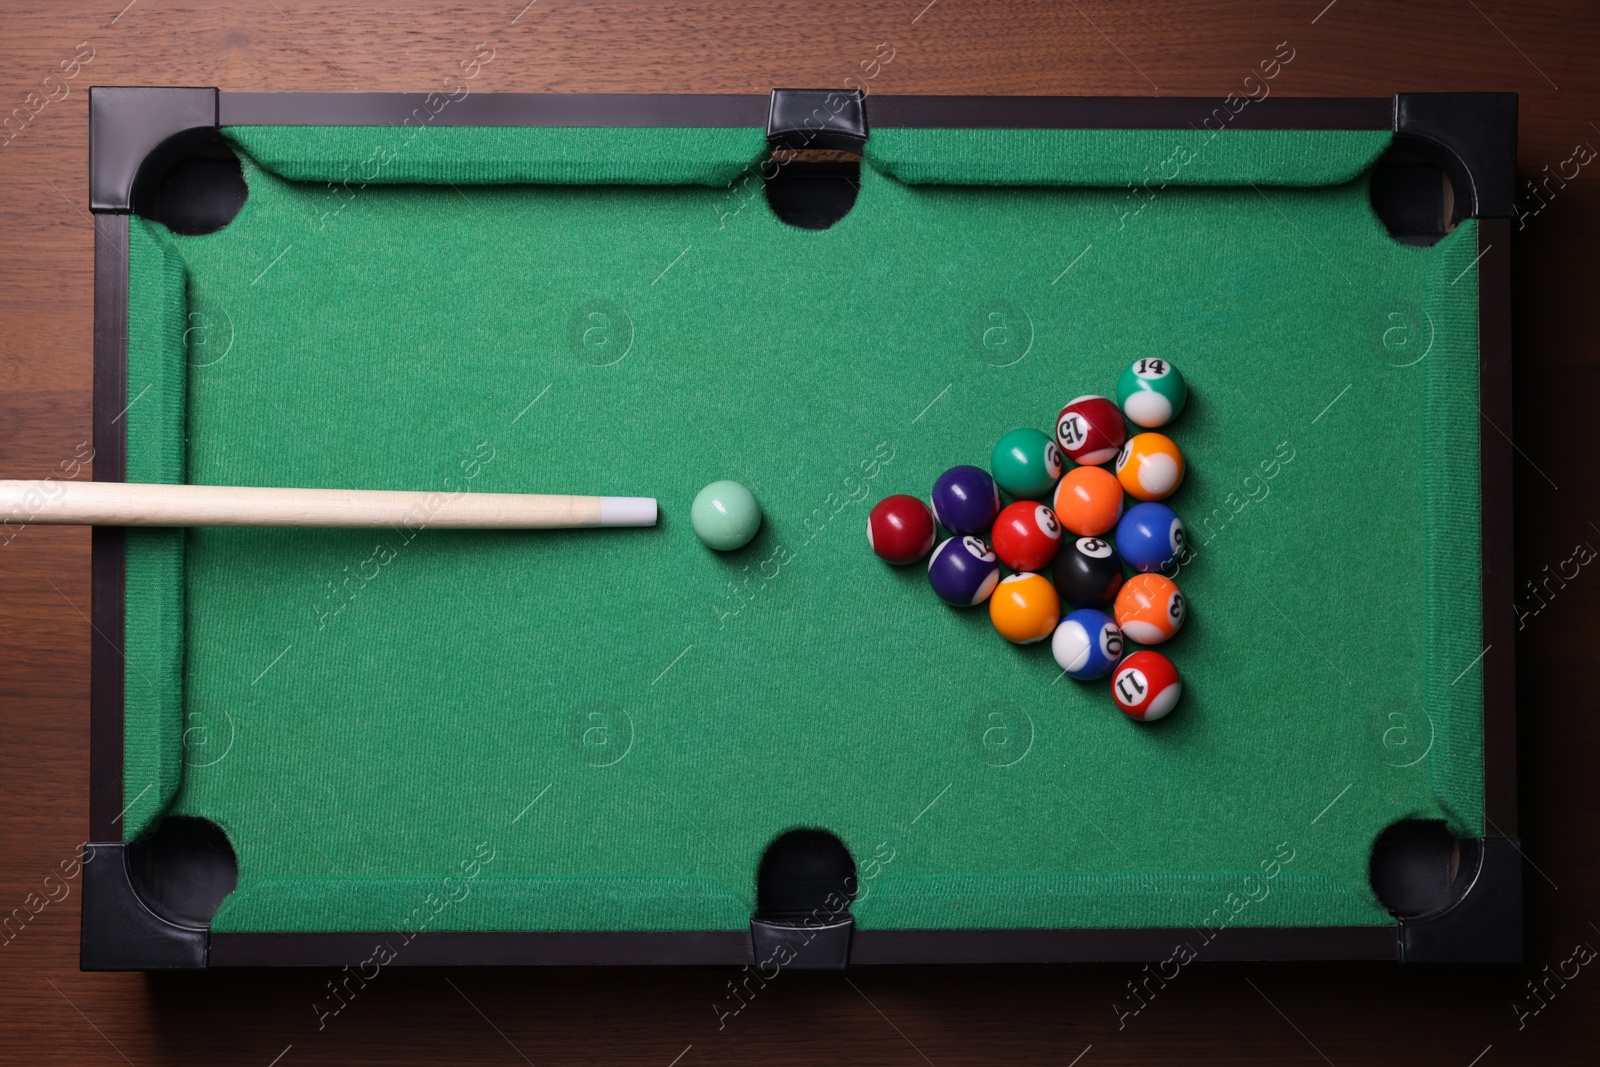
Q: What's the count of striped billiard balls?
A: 7